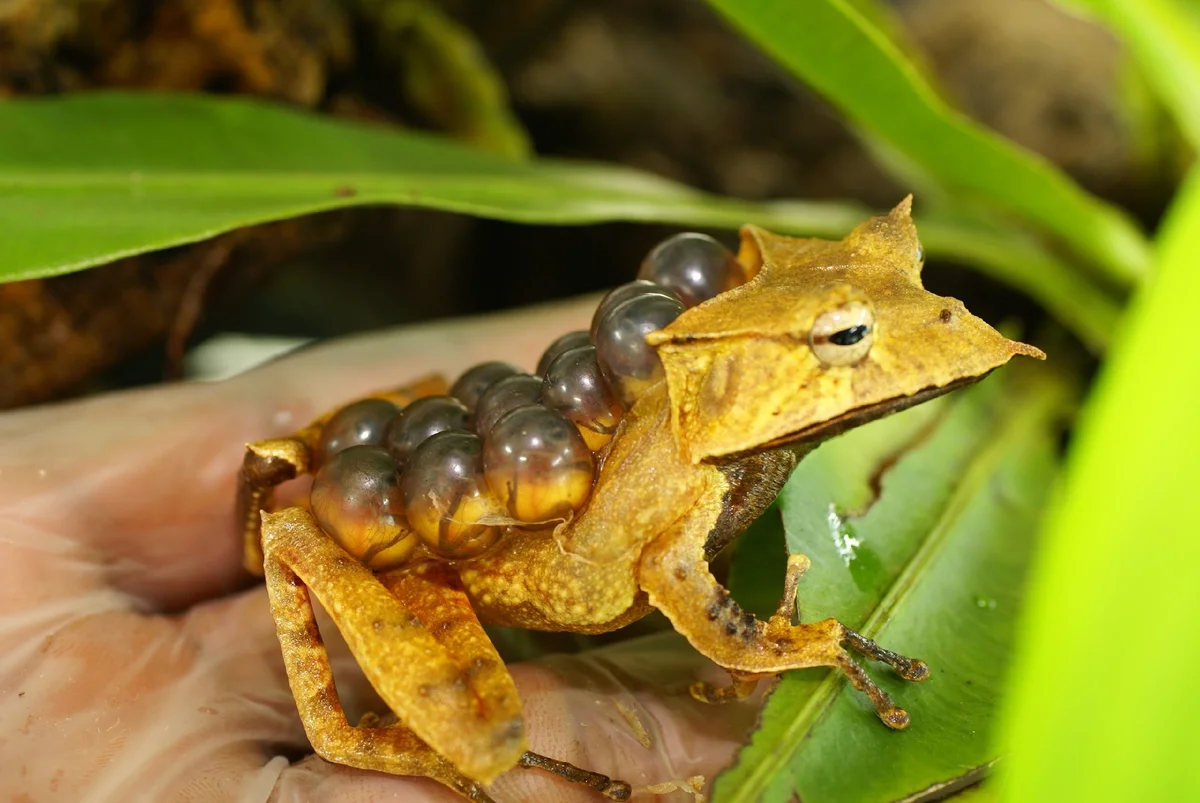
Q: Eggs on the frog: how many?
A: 12